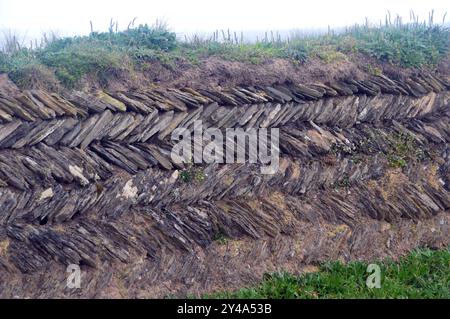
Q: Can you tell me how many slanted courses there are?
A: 6